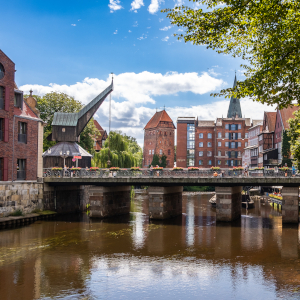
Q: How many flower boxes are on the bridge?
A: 12